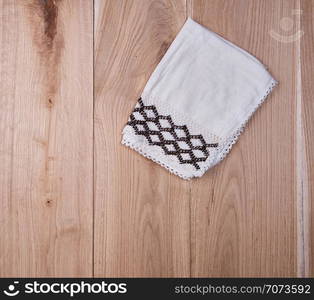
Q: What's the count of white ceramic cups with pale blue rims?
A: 0